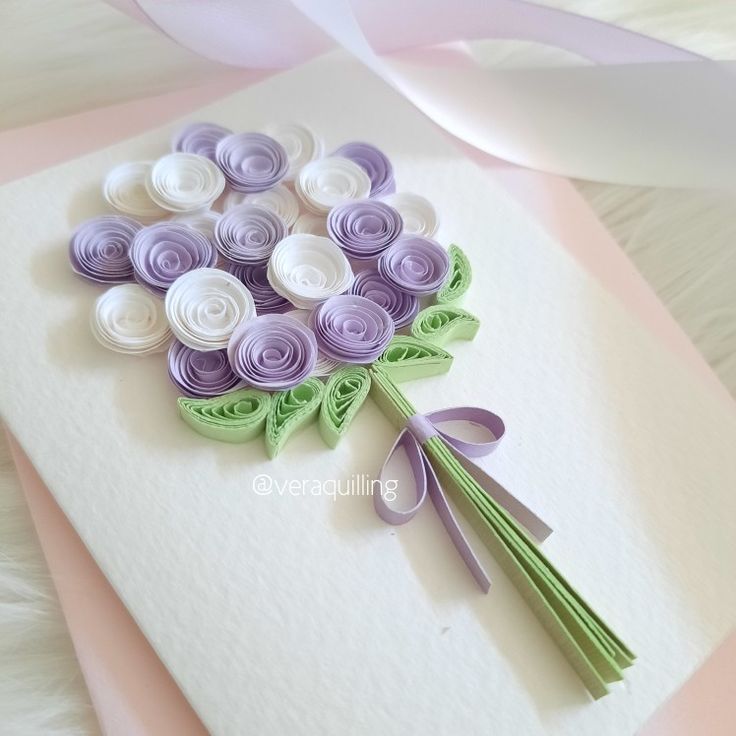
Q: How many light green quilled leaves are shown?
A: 6